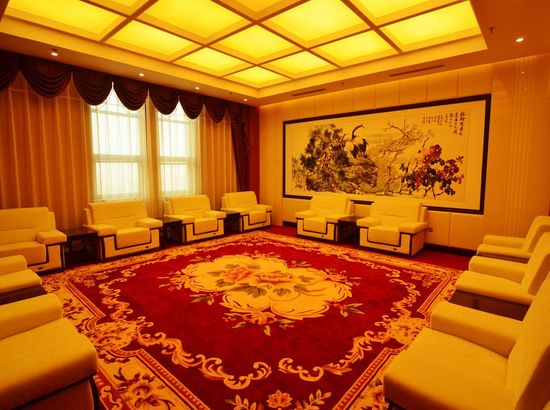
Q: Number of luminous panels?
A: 13